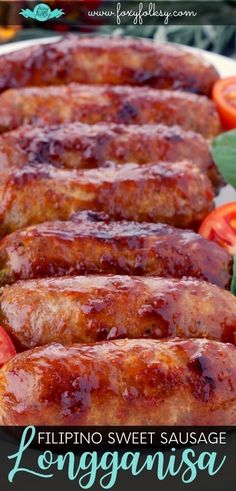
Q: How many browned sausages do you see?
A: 7